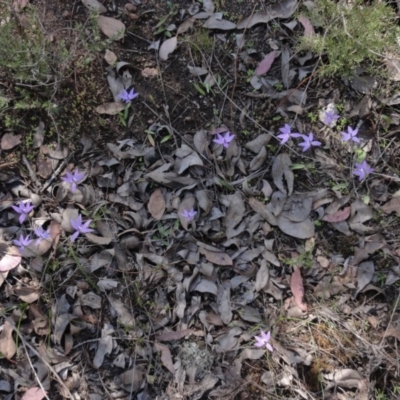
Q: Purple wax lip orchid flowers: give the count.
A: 14